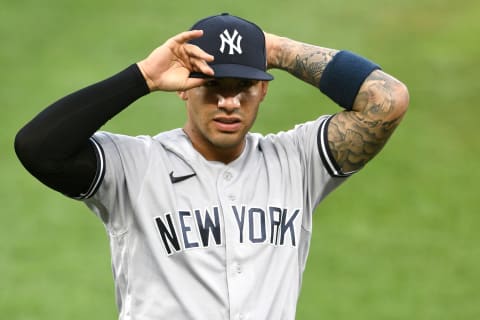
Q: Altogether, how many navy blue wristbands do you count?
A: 1